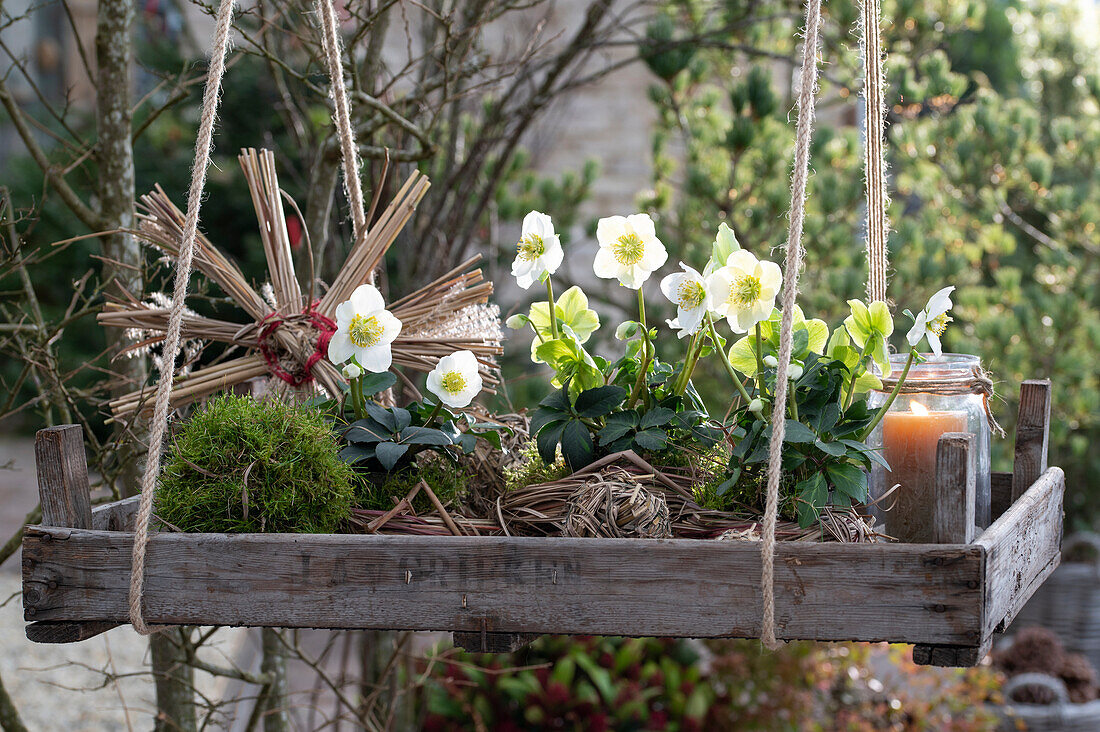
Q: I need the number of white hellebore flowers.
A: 7